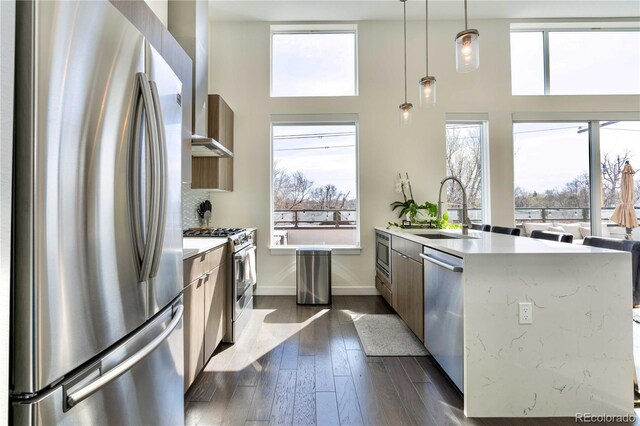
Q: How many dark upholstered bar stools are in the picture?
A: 4